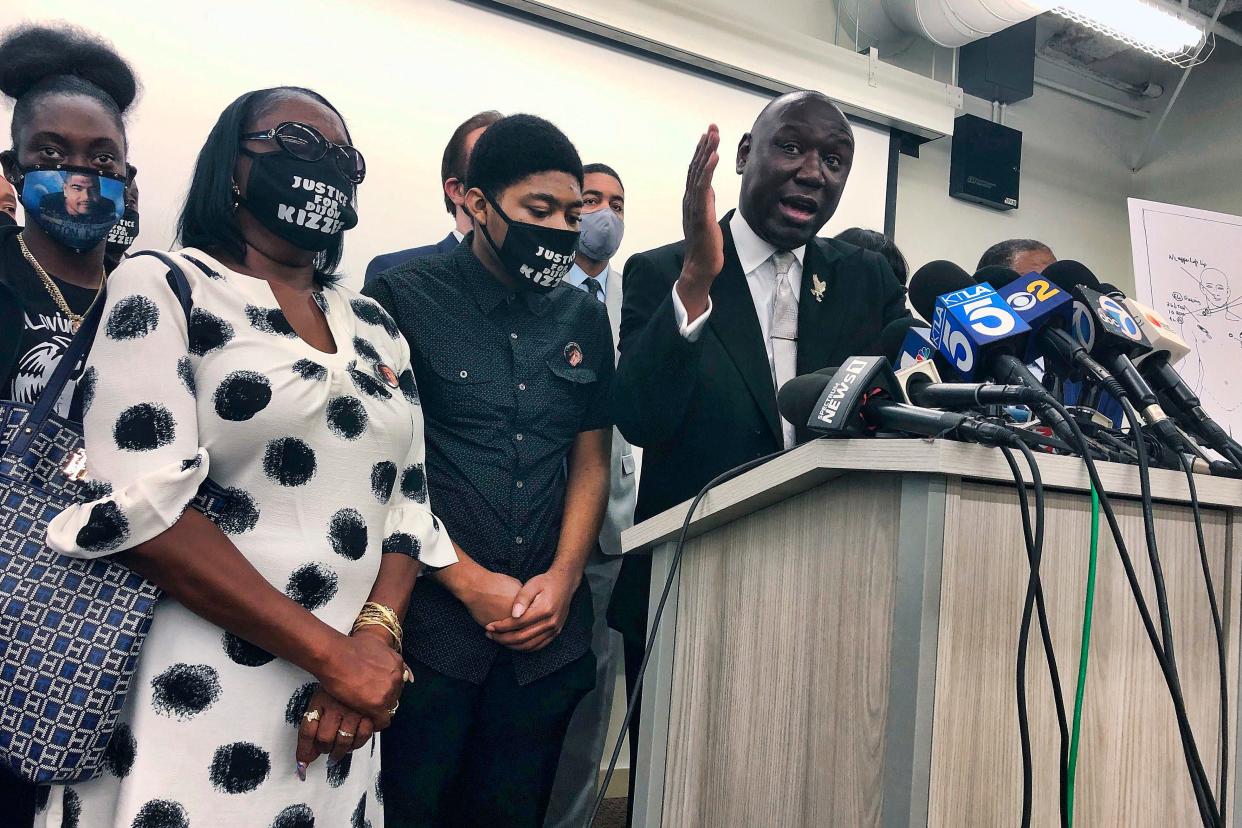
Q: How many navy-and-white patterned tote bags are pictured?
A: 1